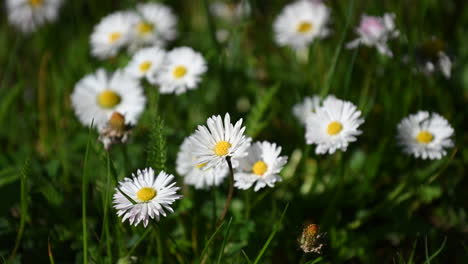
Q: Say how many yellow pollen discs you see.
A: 13